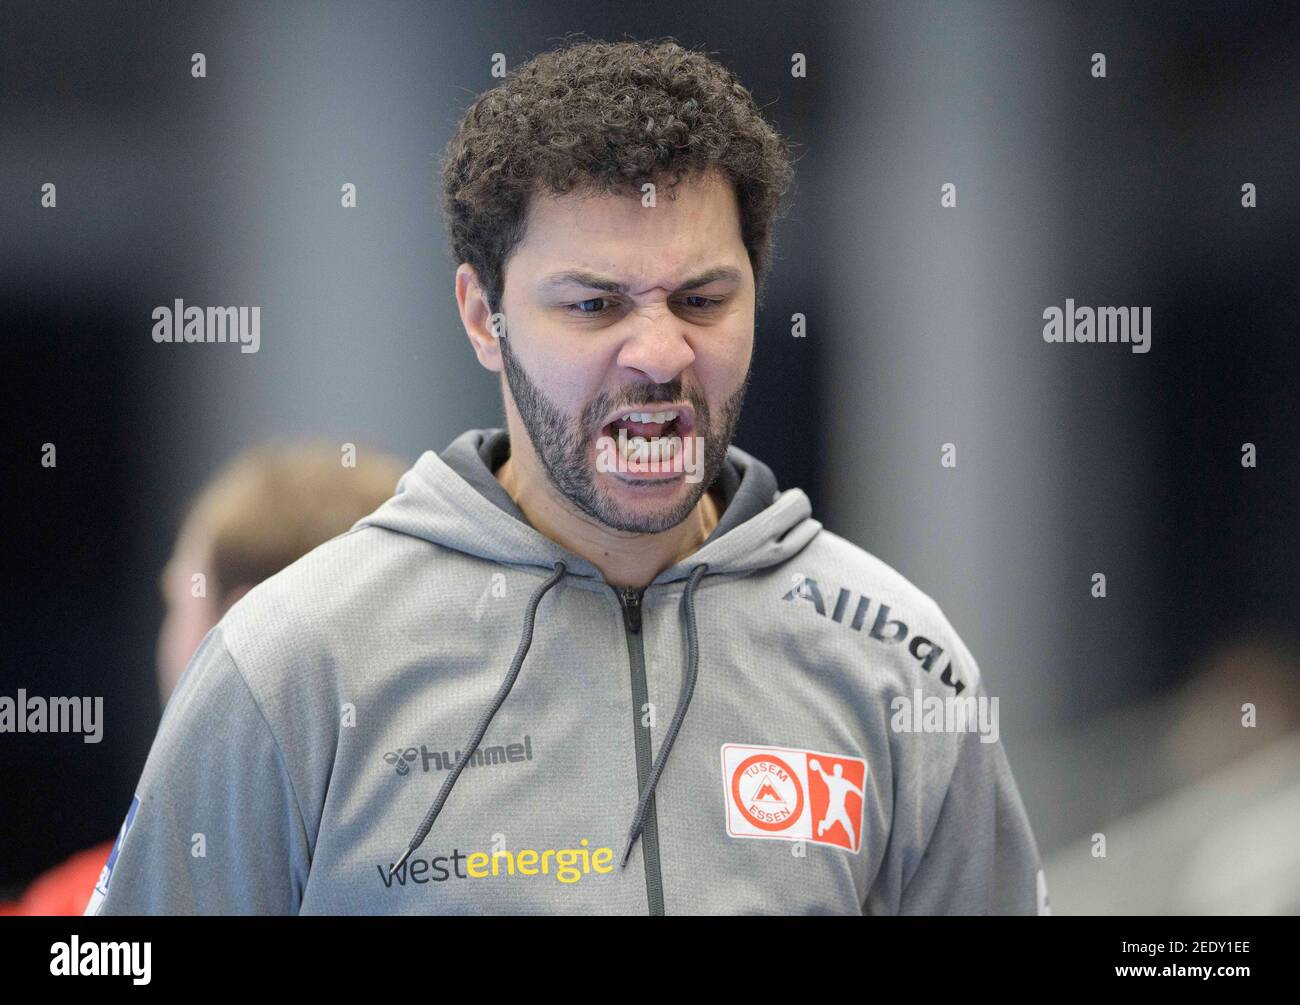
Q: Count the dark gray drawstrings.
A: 2